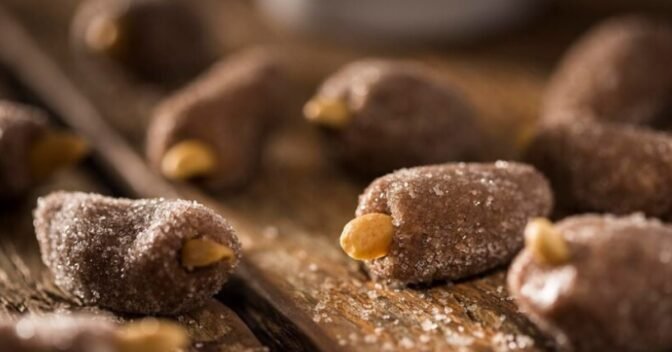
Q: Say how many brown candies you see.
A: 10